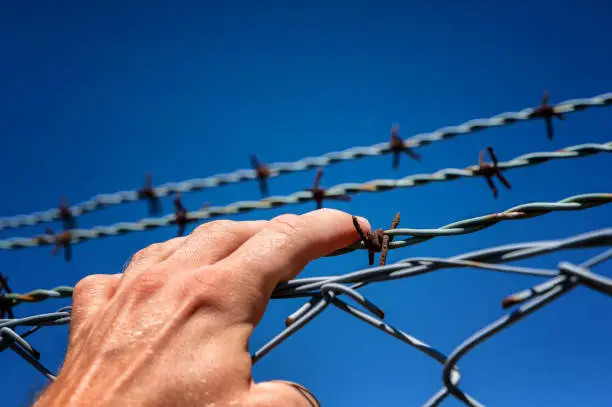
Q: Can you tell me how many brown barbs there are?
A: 11